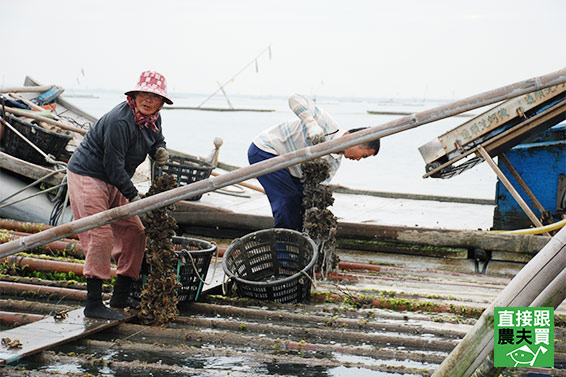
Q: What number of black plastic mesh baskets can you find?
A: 4